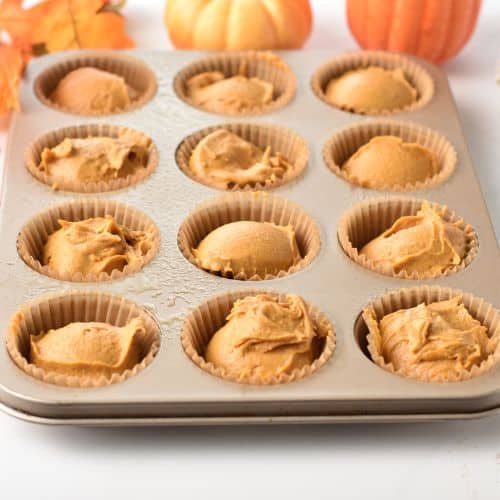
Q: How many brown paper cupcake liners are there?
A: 12